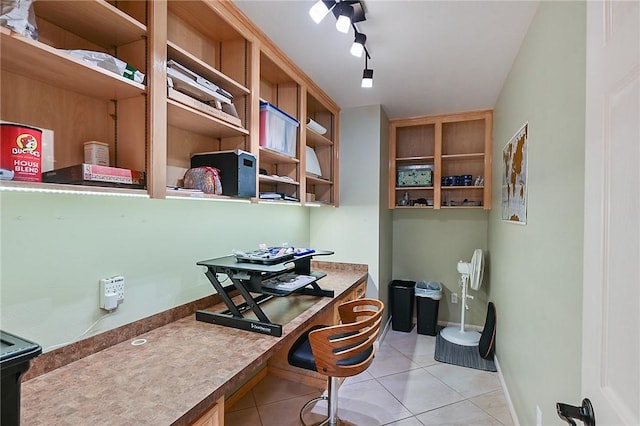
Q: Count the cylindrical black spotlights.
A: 4